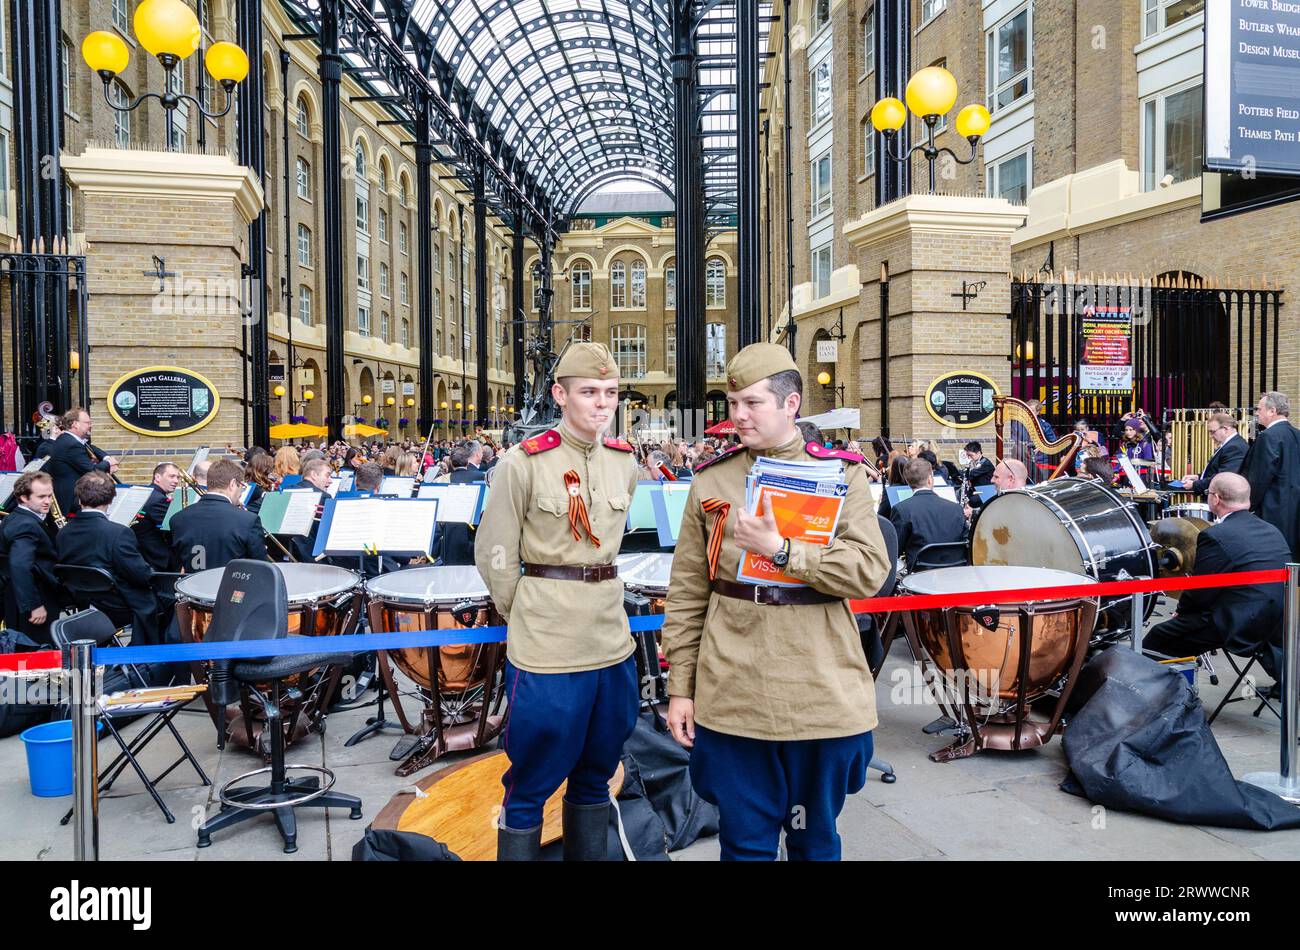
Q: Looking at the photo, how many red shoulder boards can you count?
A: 4